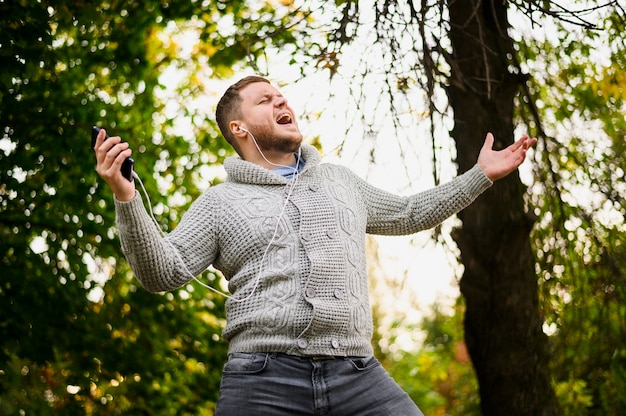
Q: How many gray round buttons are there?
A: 8